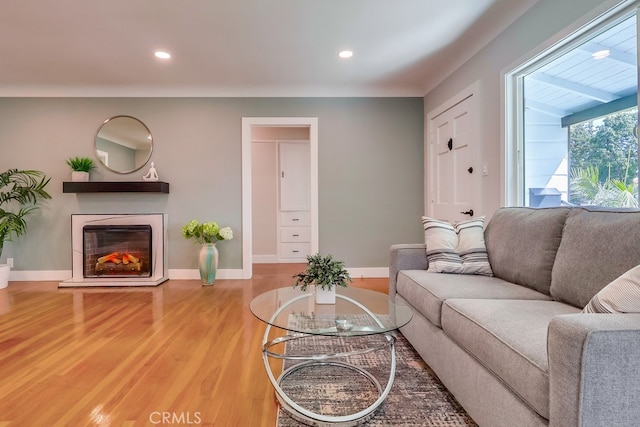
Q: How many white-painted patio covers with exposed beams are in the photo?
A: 1